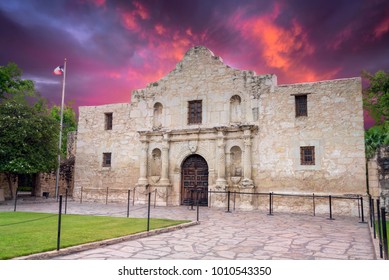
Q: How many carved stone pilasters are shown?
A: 4